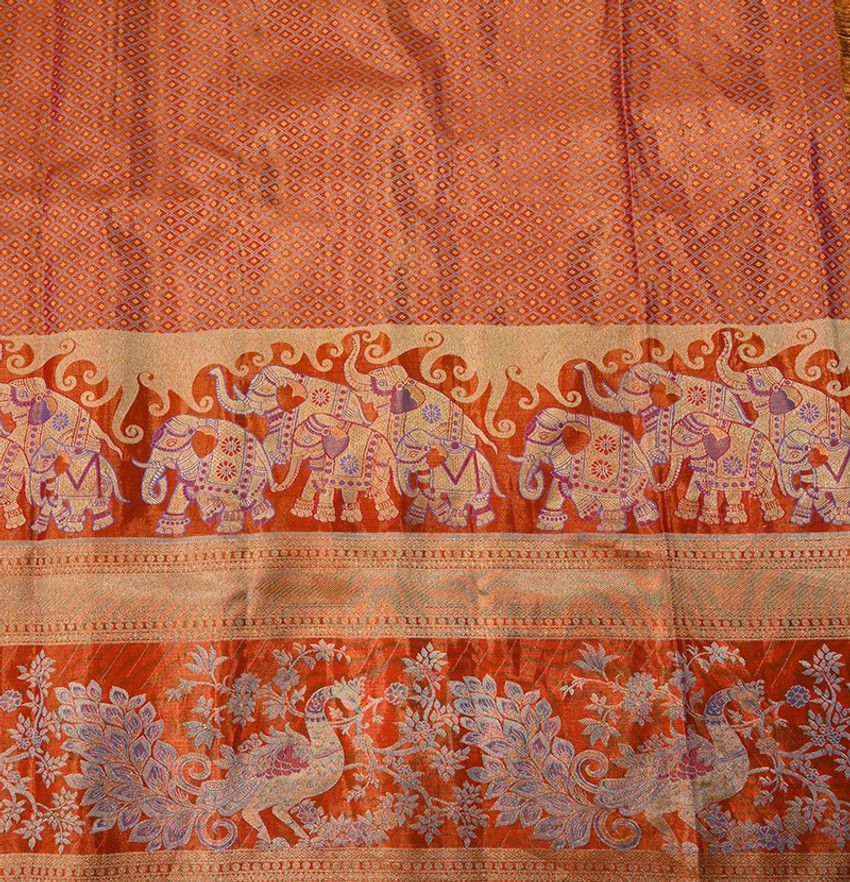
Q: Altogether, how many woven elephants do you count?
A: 13